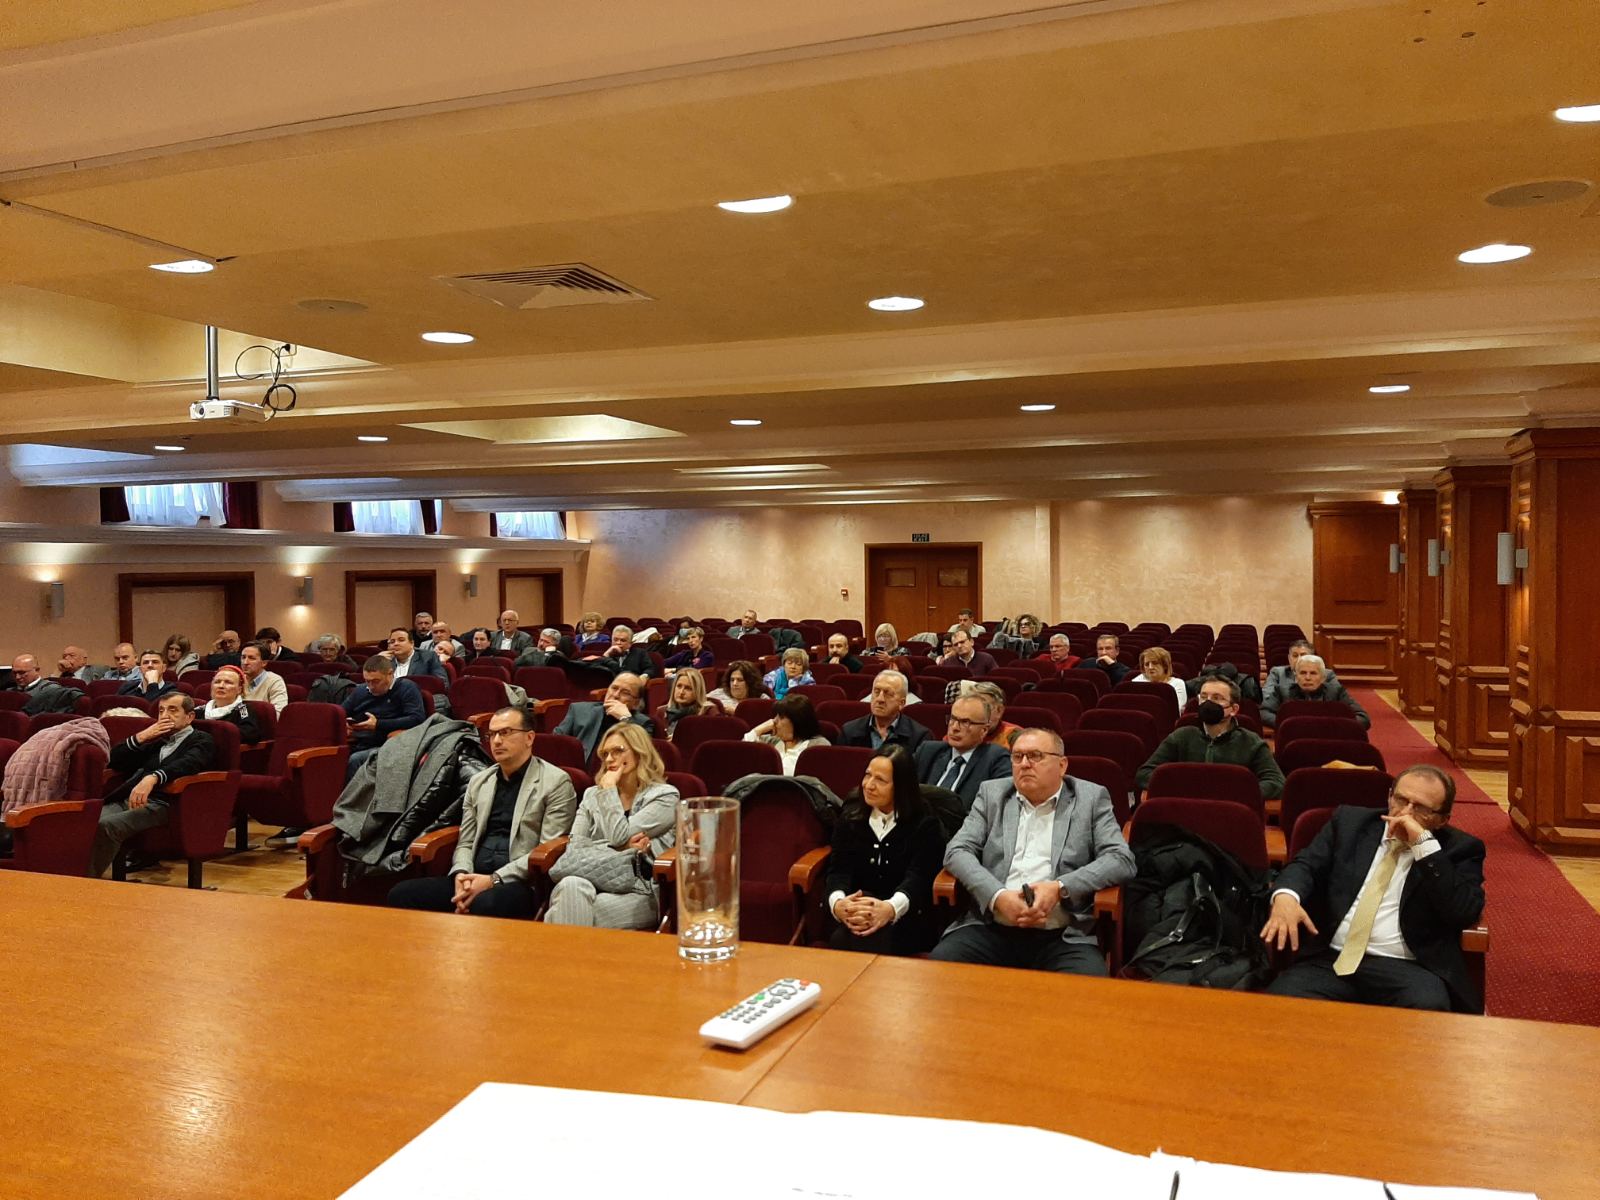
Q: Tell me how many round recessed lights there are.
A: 11